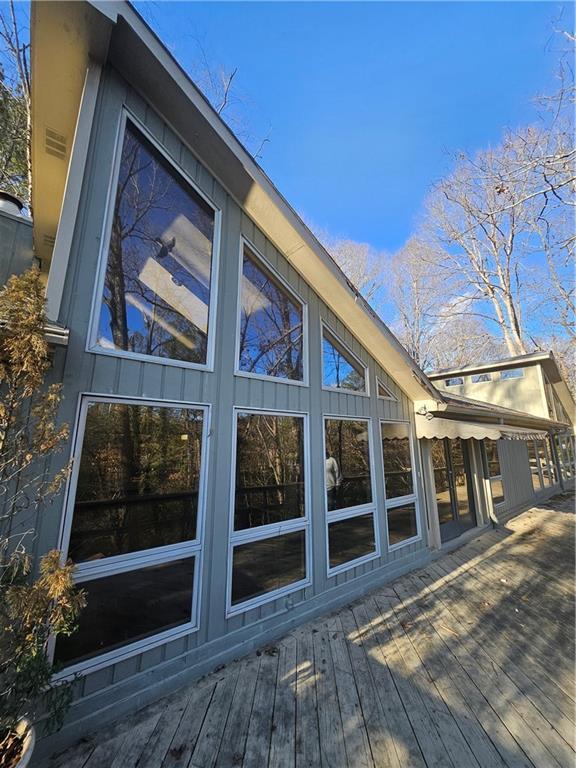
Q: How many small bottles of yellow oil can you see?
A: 0